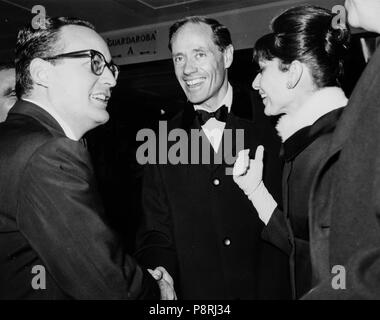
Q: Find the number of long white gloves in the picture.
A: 1